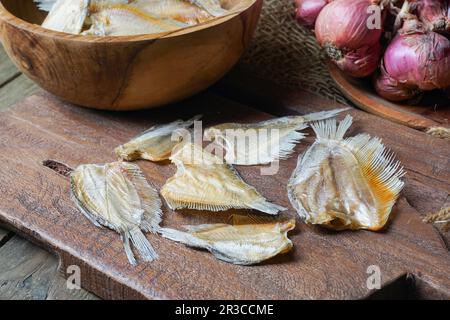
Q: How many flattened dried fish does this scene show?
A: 6